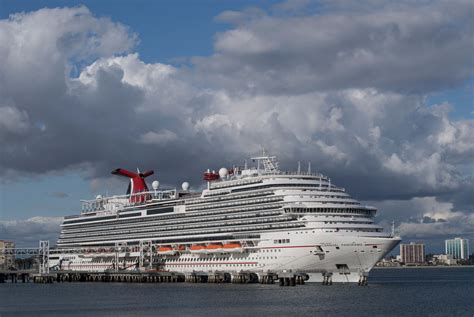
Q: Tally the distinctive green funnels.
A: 0